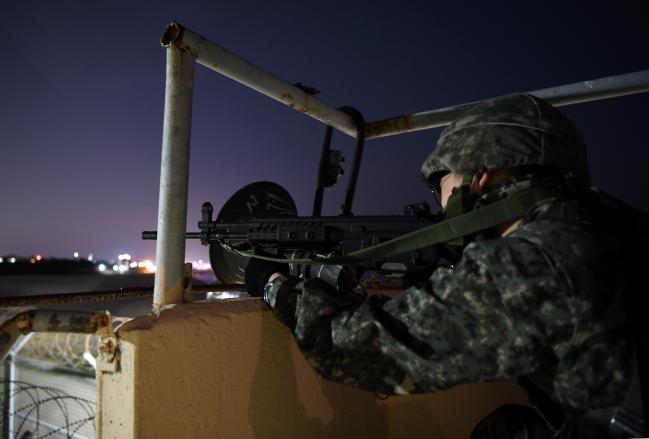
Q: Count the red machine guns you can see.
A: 0